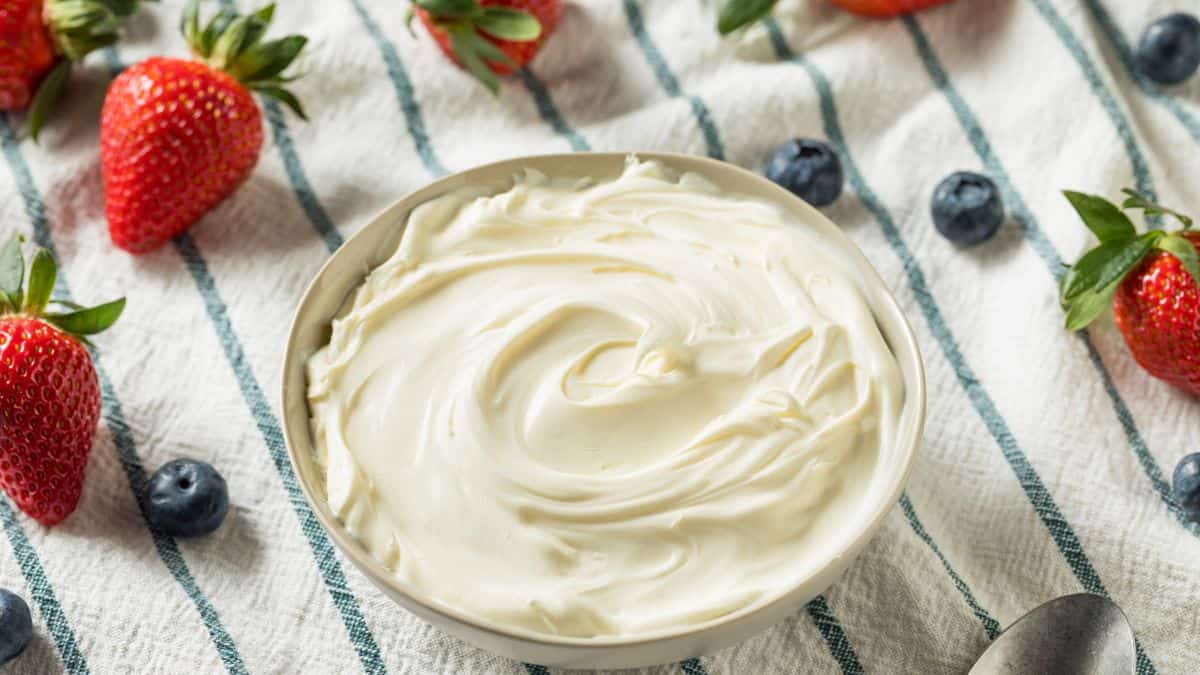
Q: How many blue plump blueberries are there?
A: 6